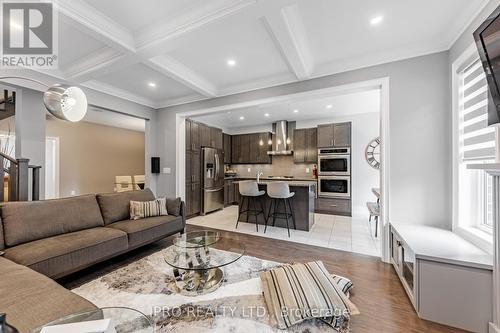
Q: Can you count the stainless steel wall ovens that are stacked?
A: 2